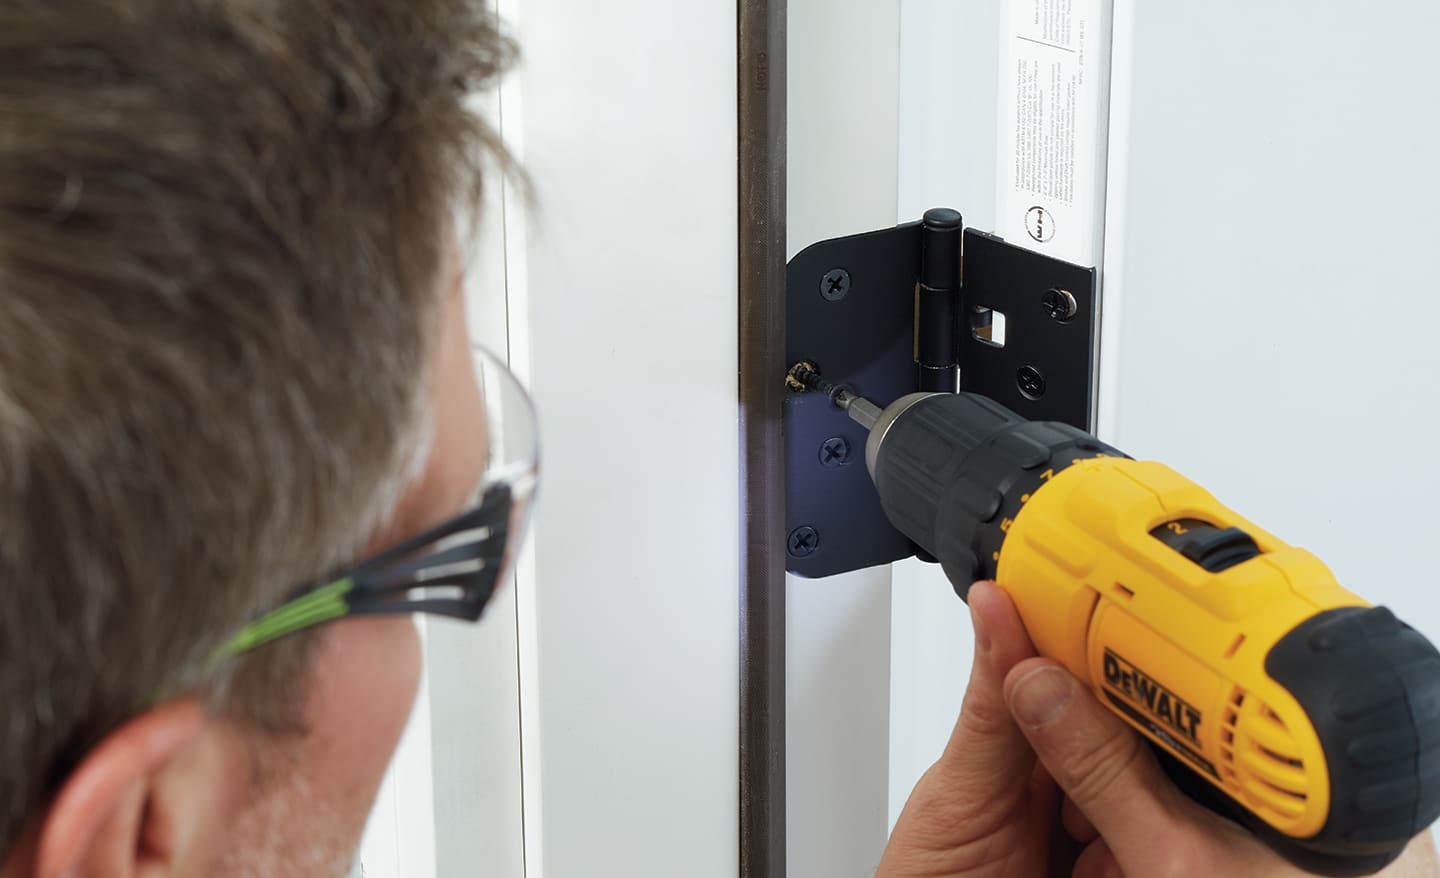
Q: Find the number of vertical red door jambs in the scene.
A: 0